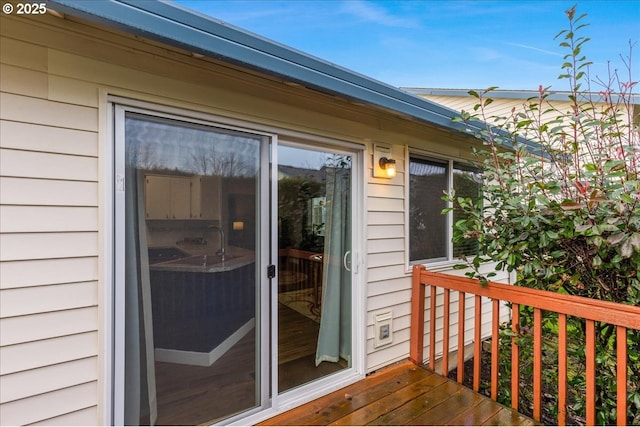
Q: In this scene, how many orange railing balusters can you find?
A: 10